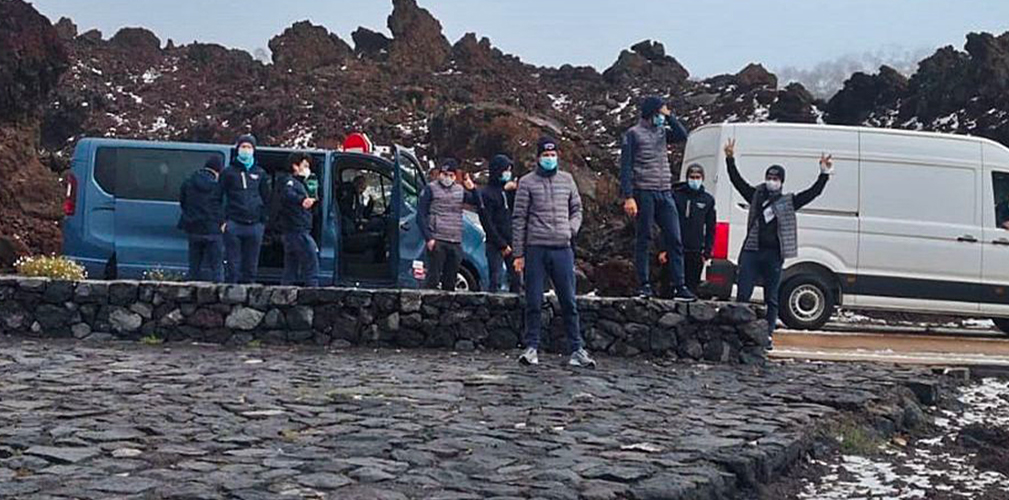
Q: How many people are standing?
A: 9